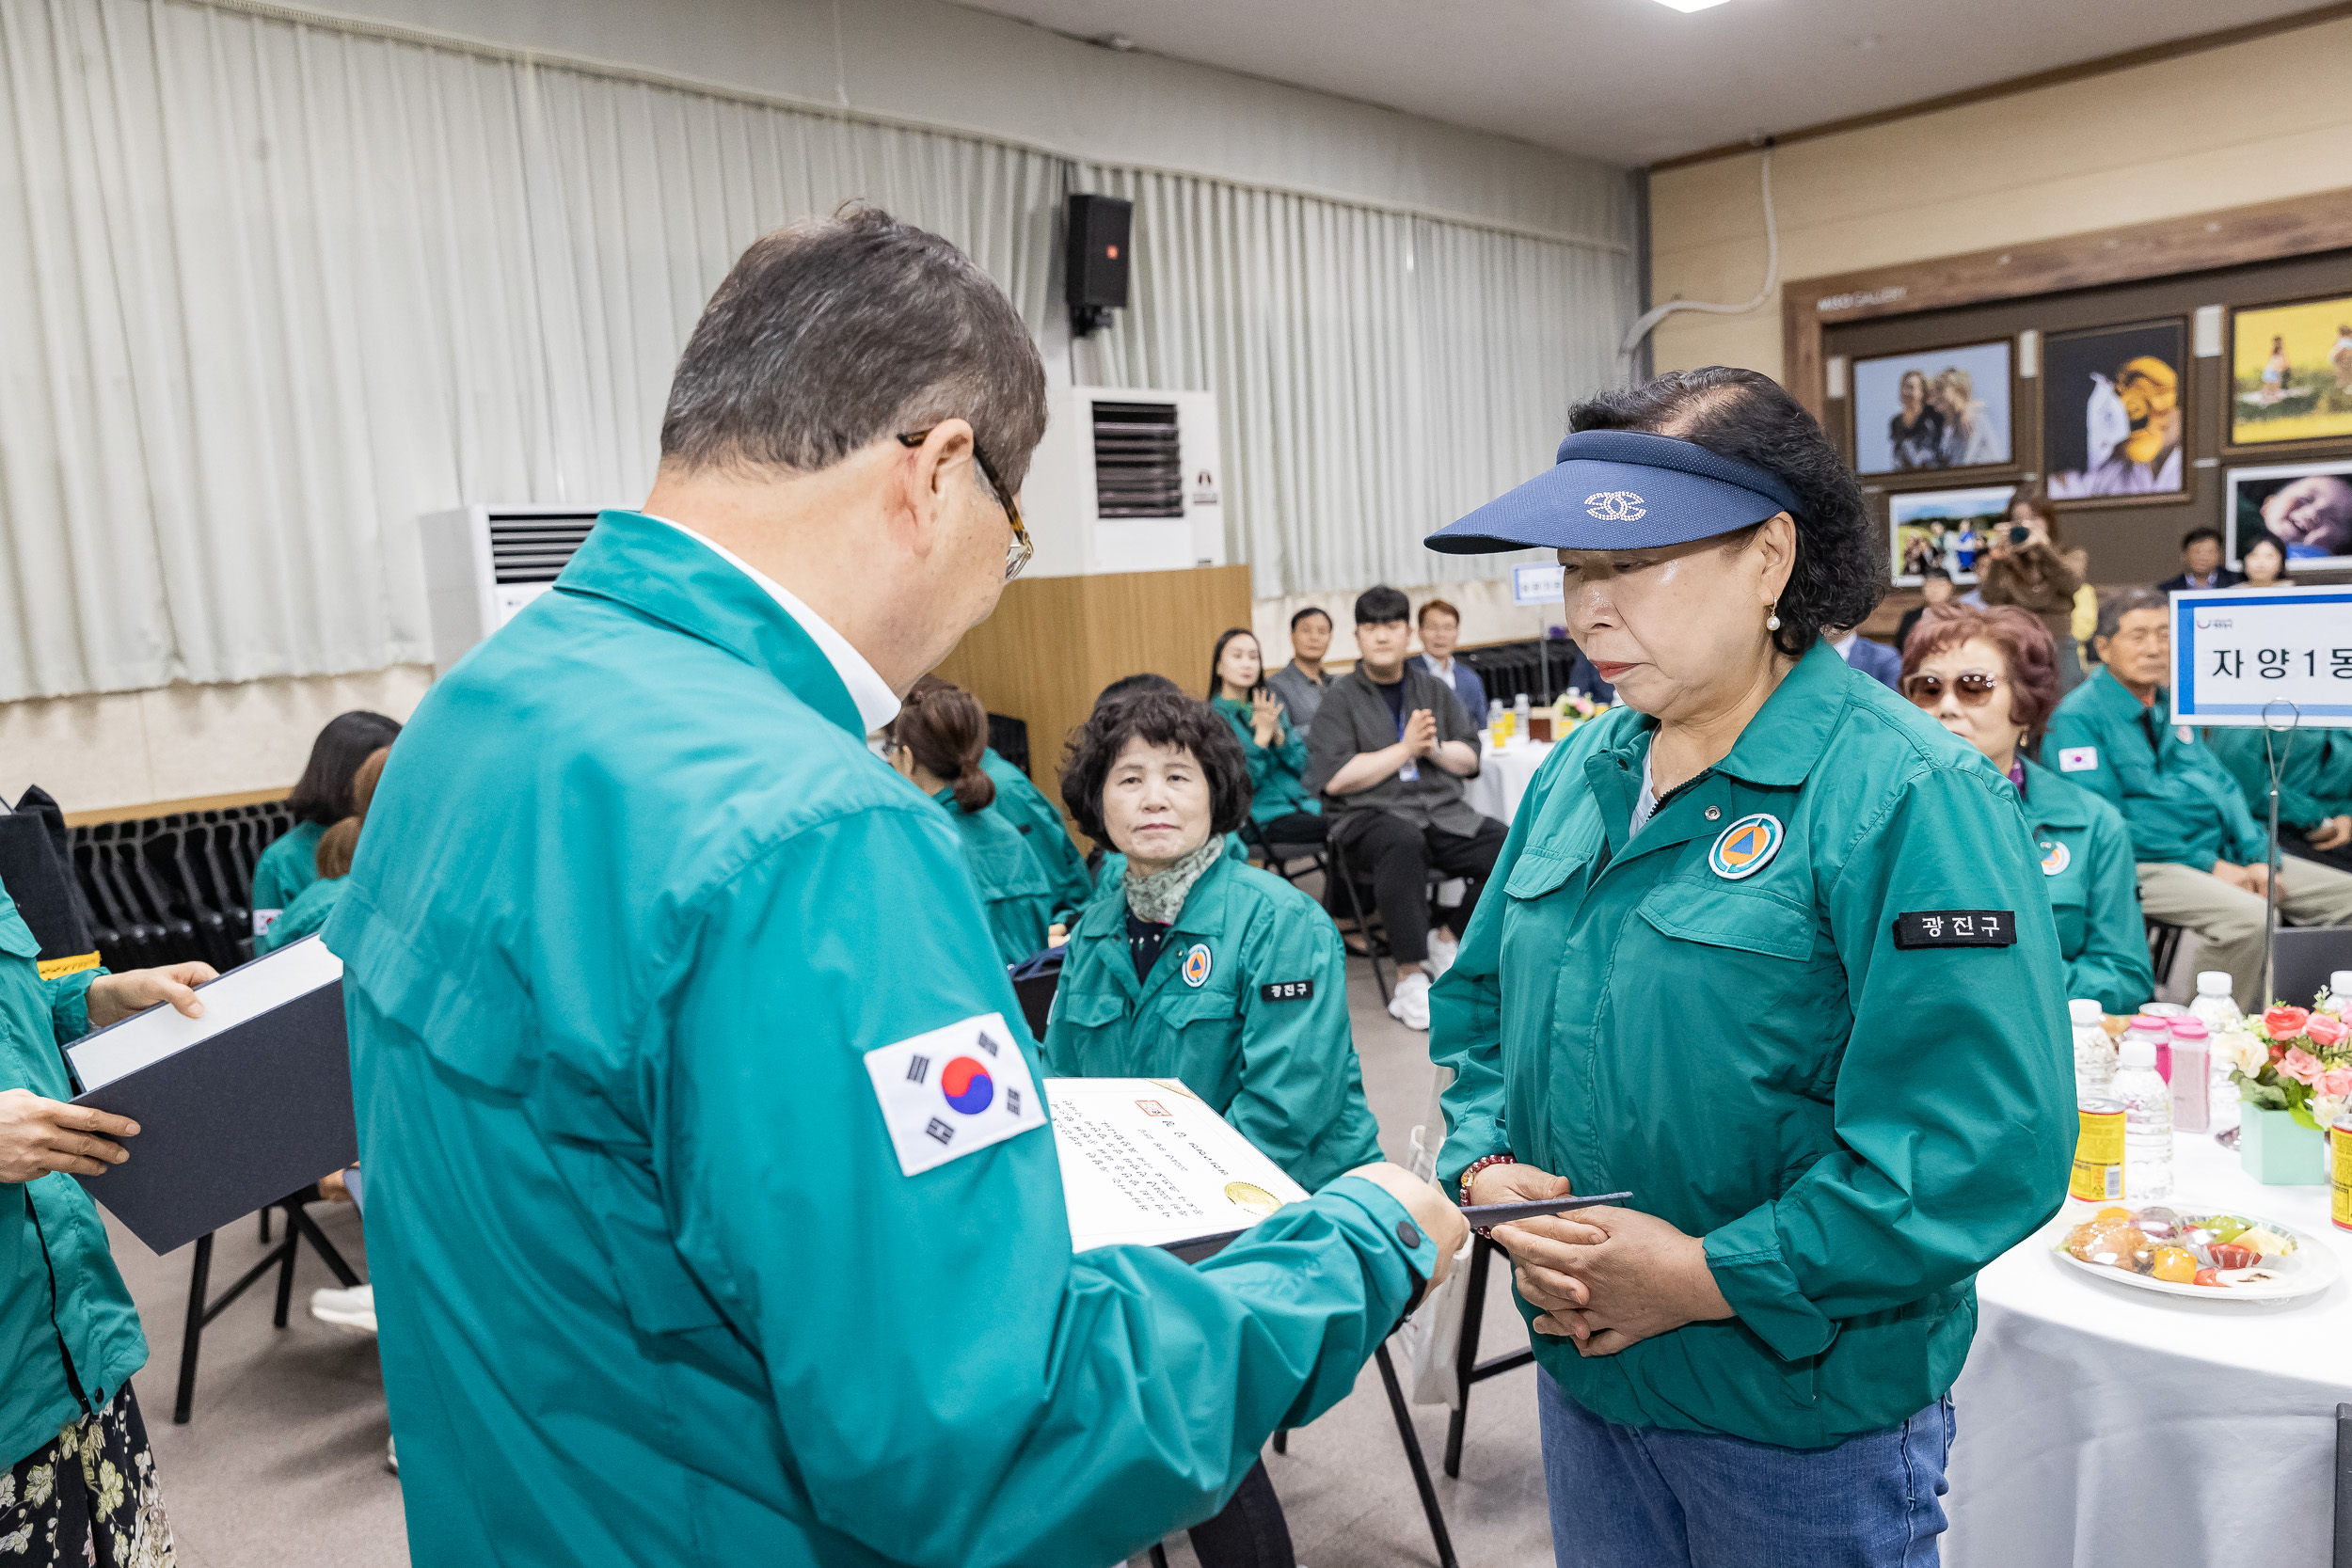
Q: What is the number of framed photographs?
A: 5